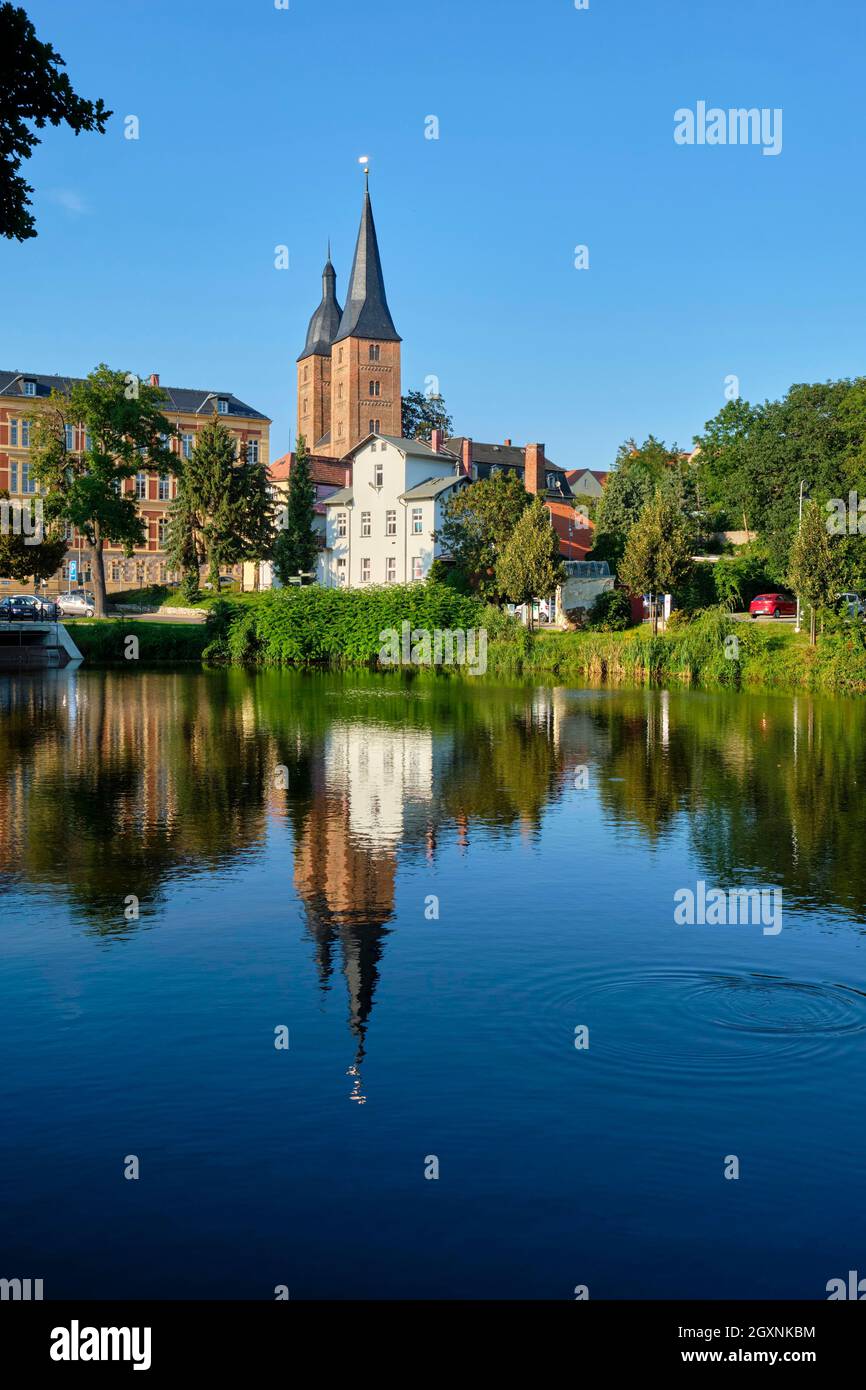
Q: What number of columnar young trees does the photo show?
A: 3